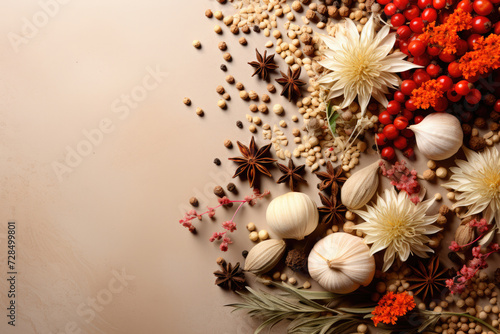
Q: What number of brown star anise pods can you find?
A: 8